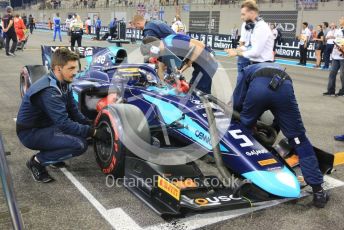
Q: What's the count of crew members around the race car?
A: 5